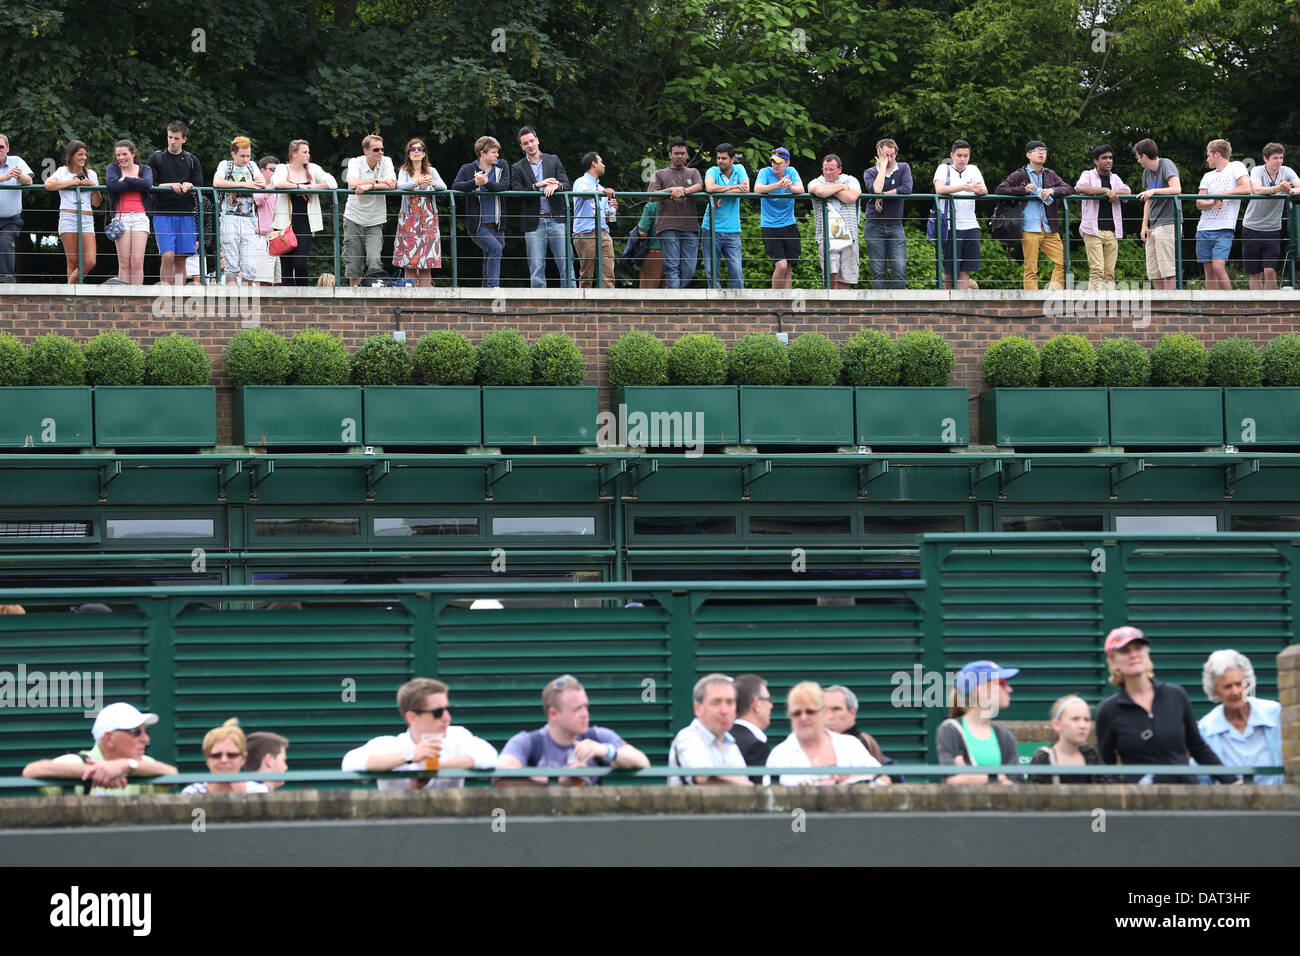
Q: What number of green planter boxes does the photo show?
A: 11